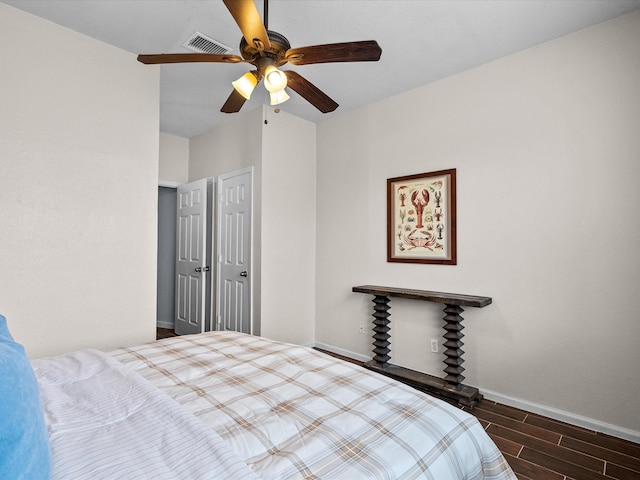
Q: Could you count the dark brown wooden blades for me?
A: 5